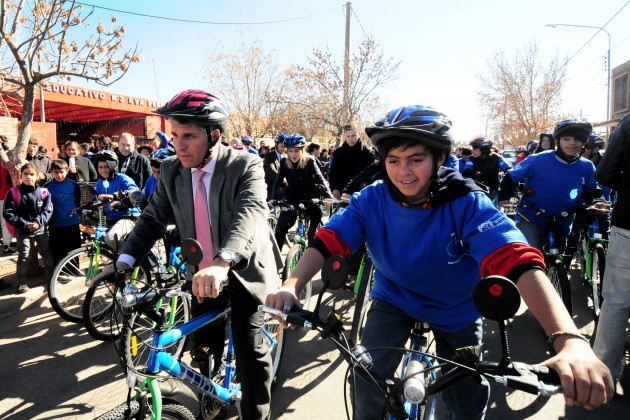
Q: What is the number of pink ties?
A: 1